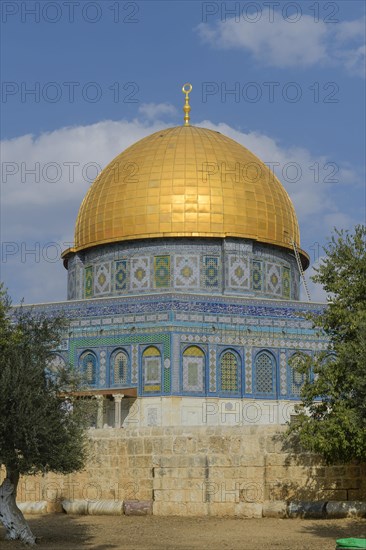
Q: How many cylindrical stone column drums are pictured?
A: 7